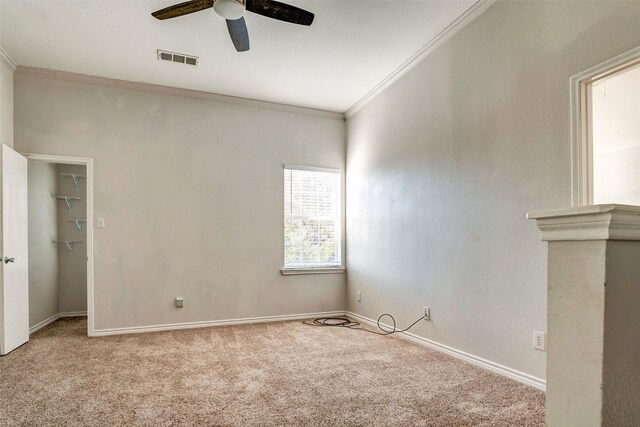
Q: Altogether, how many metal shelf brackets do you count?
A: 4